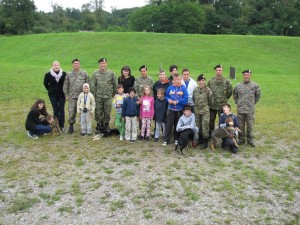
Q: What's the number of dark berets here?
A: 6